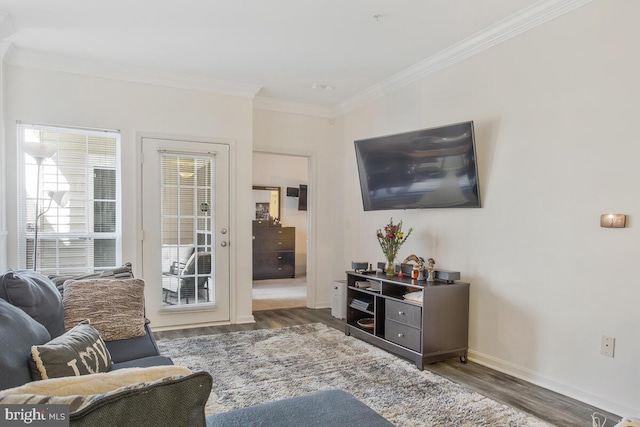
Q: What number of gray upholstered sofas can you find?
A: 1